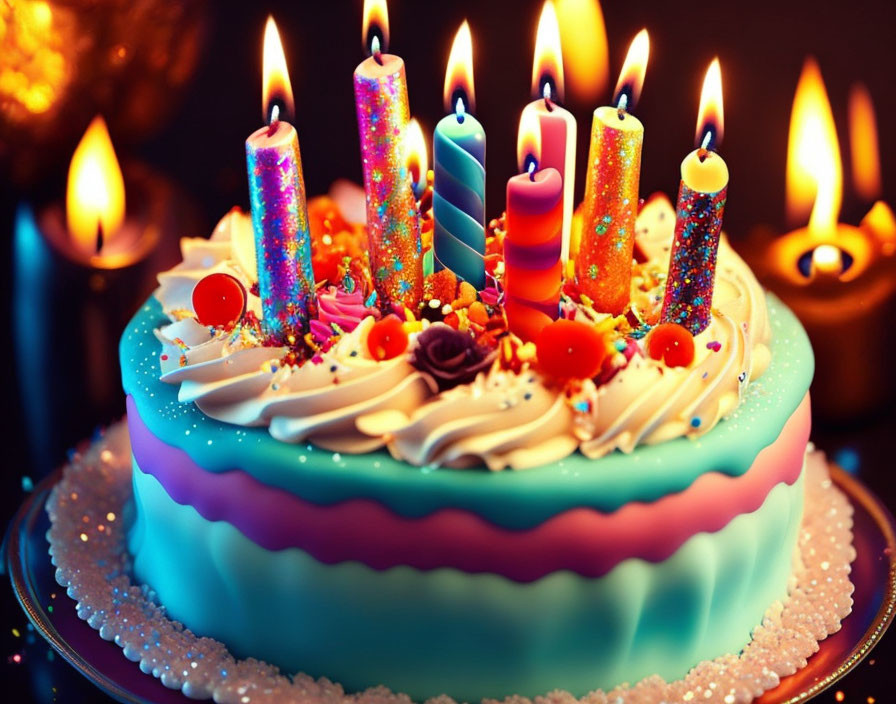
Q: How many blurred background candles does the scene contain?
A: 4